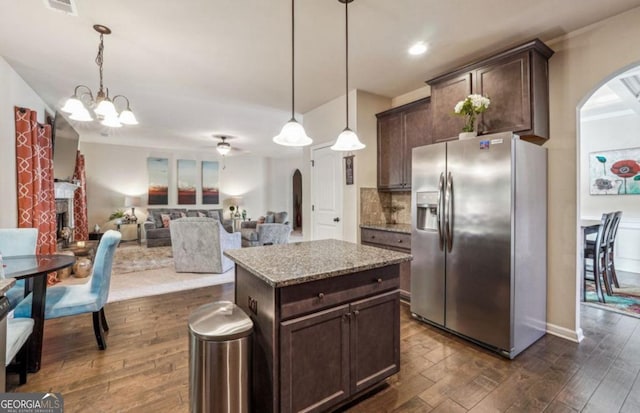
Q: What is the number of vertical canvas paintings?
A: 3